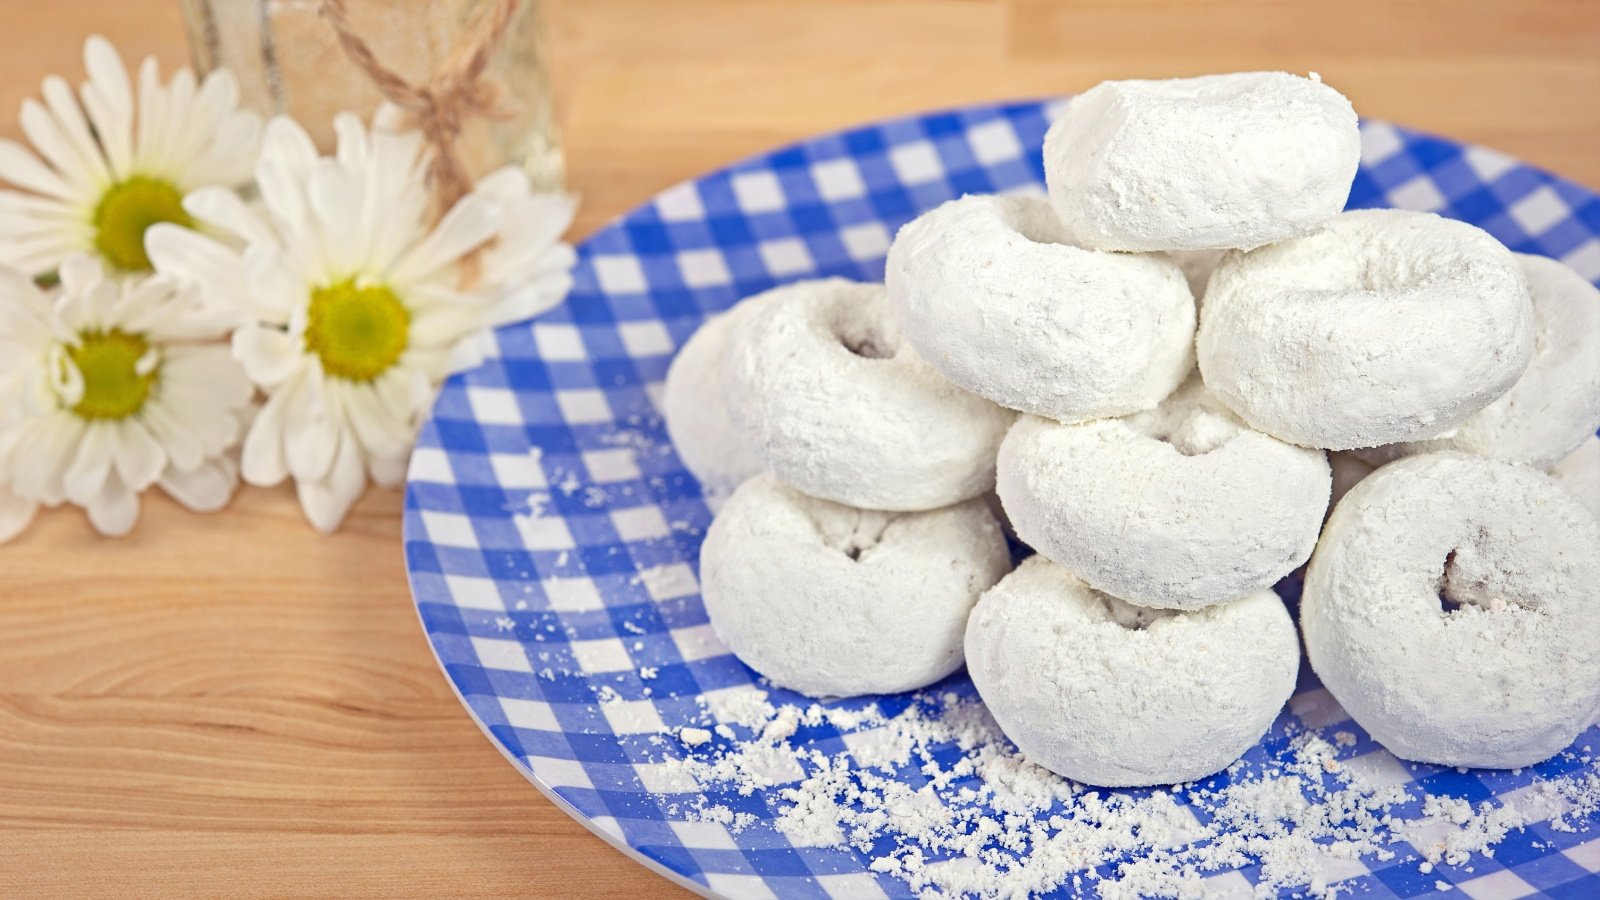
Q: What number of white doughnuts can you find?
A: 11